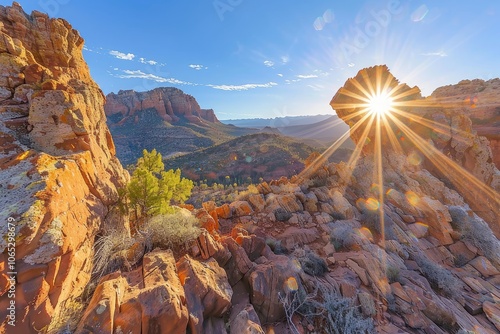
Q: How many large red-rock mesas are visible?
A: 1